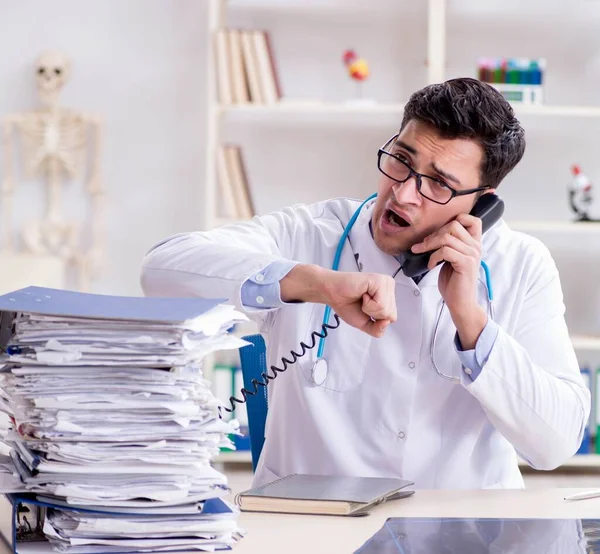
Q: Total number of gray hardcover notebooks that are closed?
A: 1